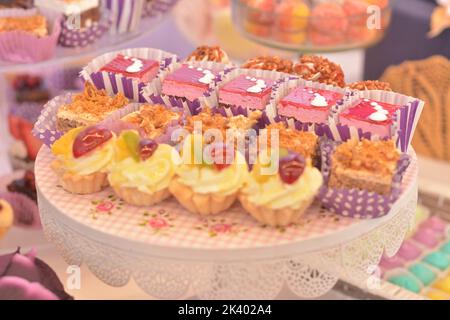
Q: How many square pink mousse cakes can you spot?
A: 5